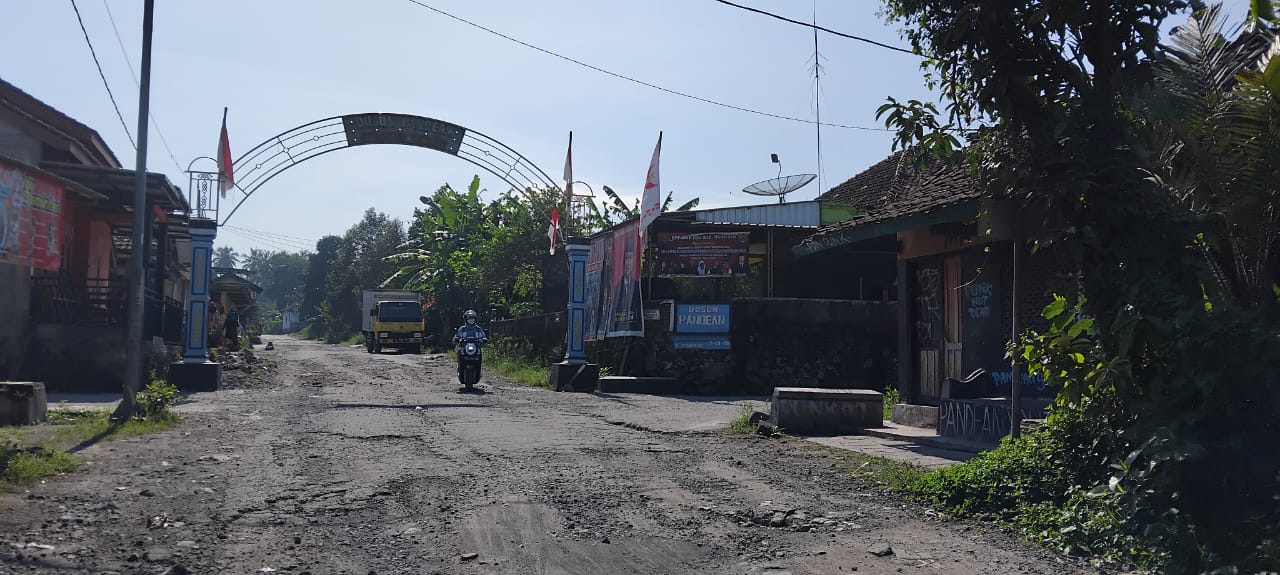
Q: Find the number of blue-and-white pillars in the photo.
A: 2